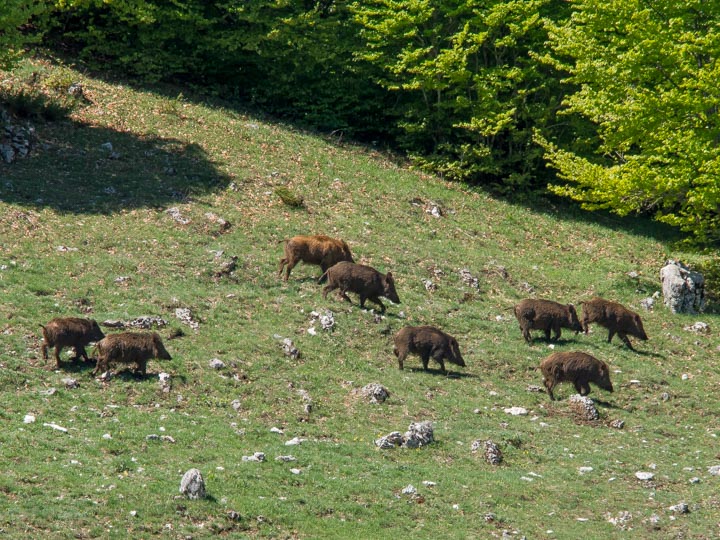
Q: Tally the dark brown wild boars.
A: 7